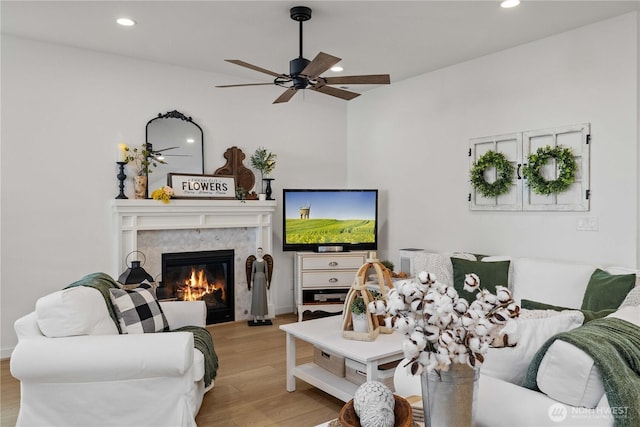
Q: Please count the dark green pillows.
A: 2